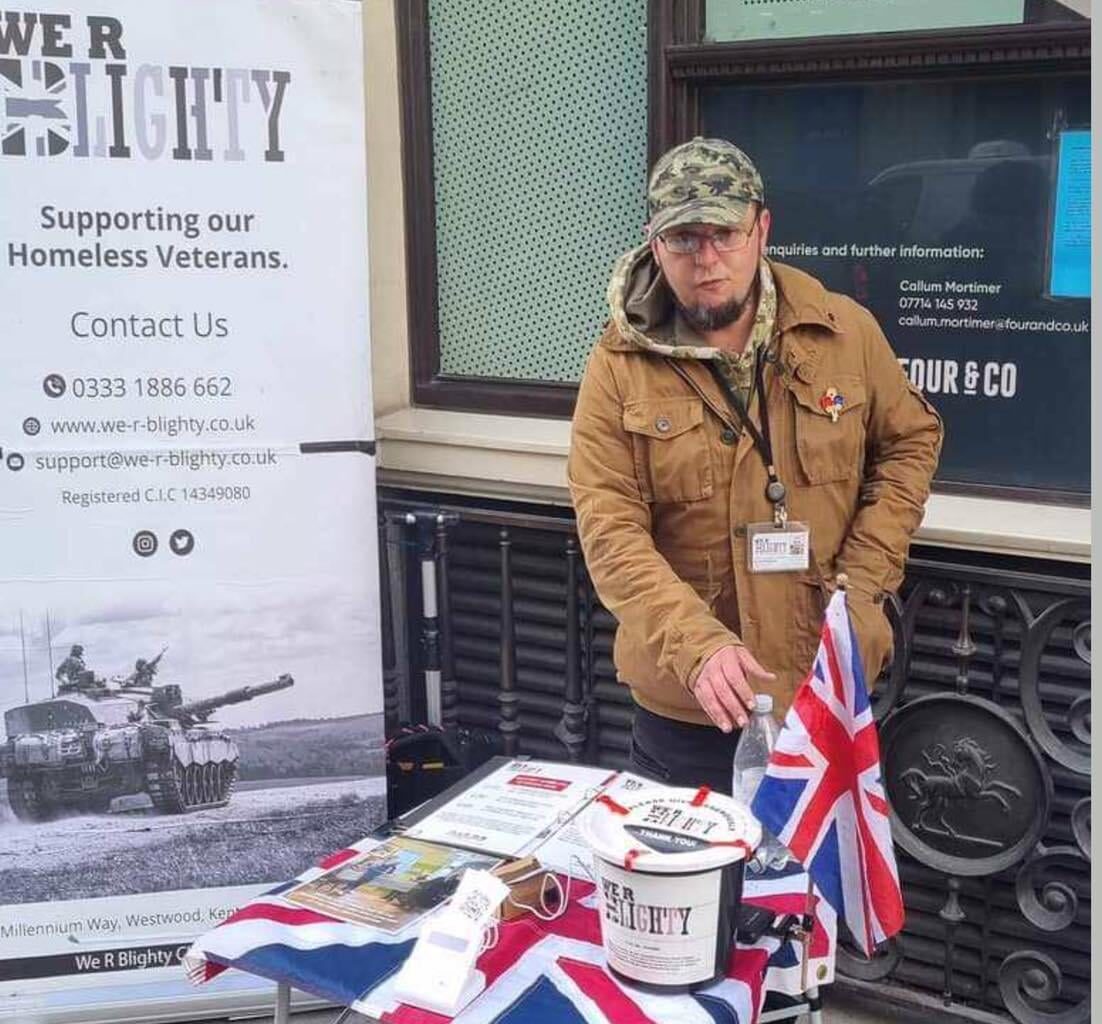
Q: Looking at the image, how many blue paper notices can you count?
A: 1